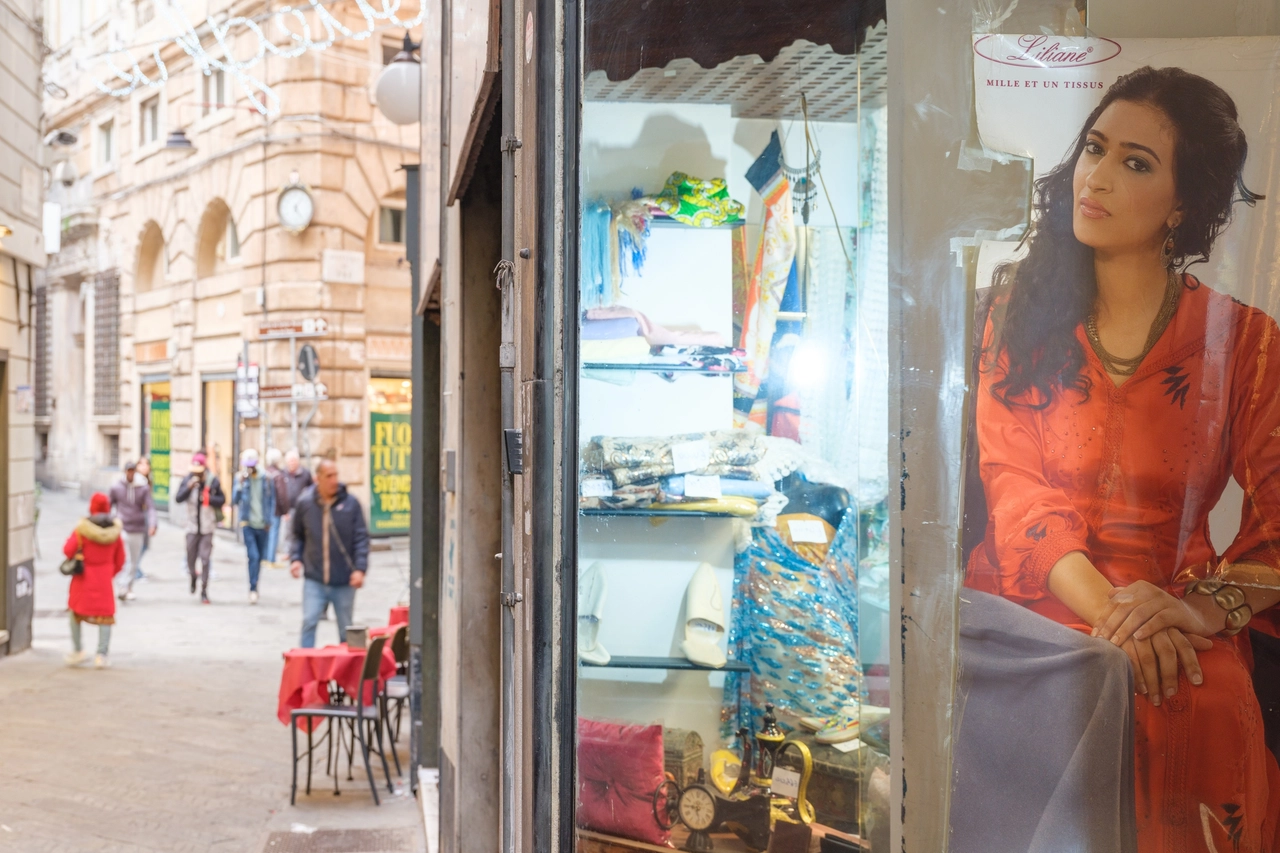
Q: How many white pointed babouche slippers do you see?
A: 2